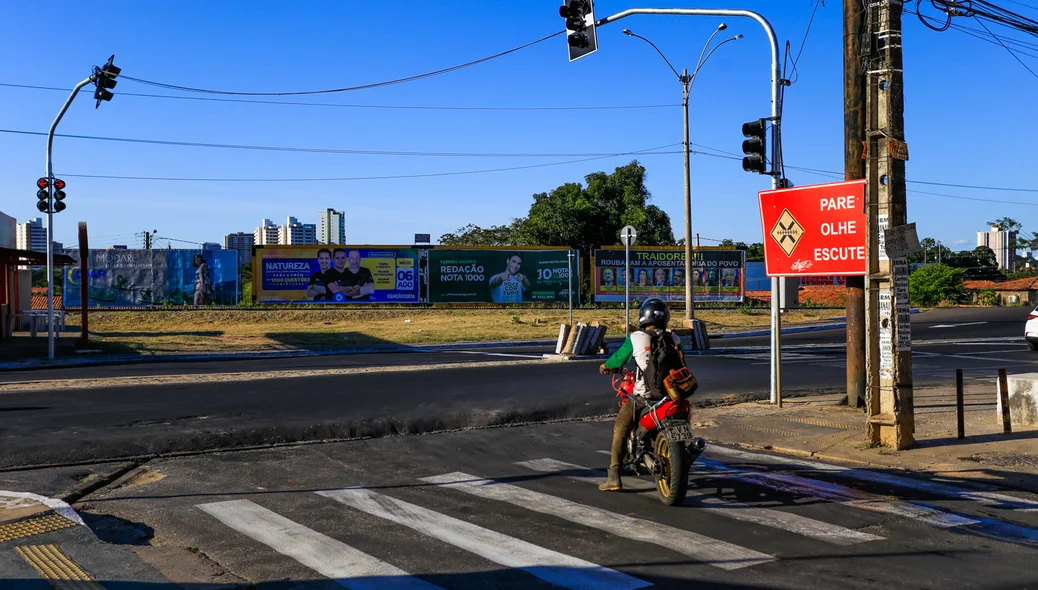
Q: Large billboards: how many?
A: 4